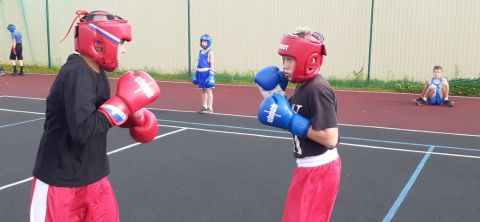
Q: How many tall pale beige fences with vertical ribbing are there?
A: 1